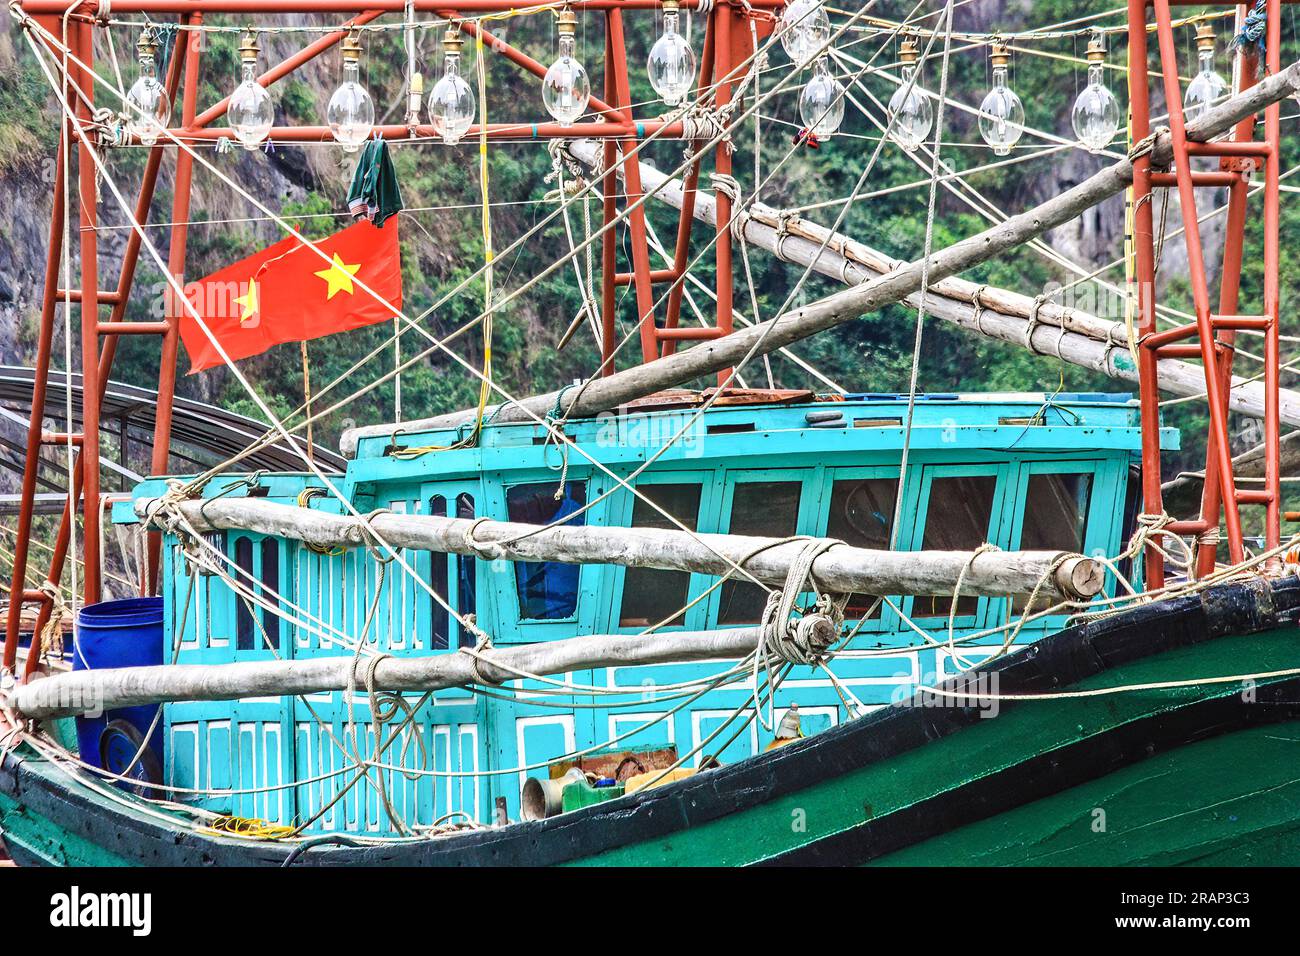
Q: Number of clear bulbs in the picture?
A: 12